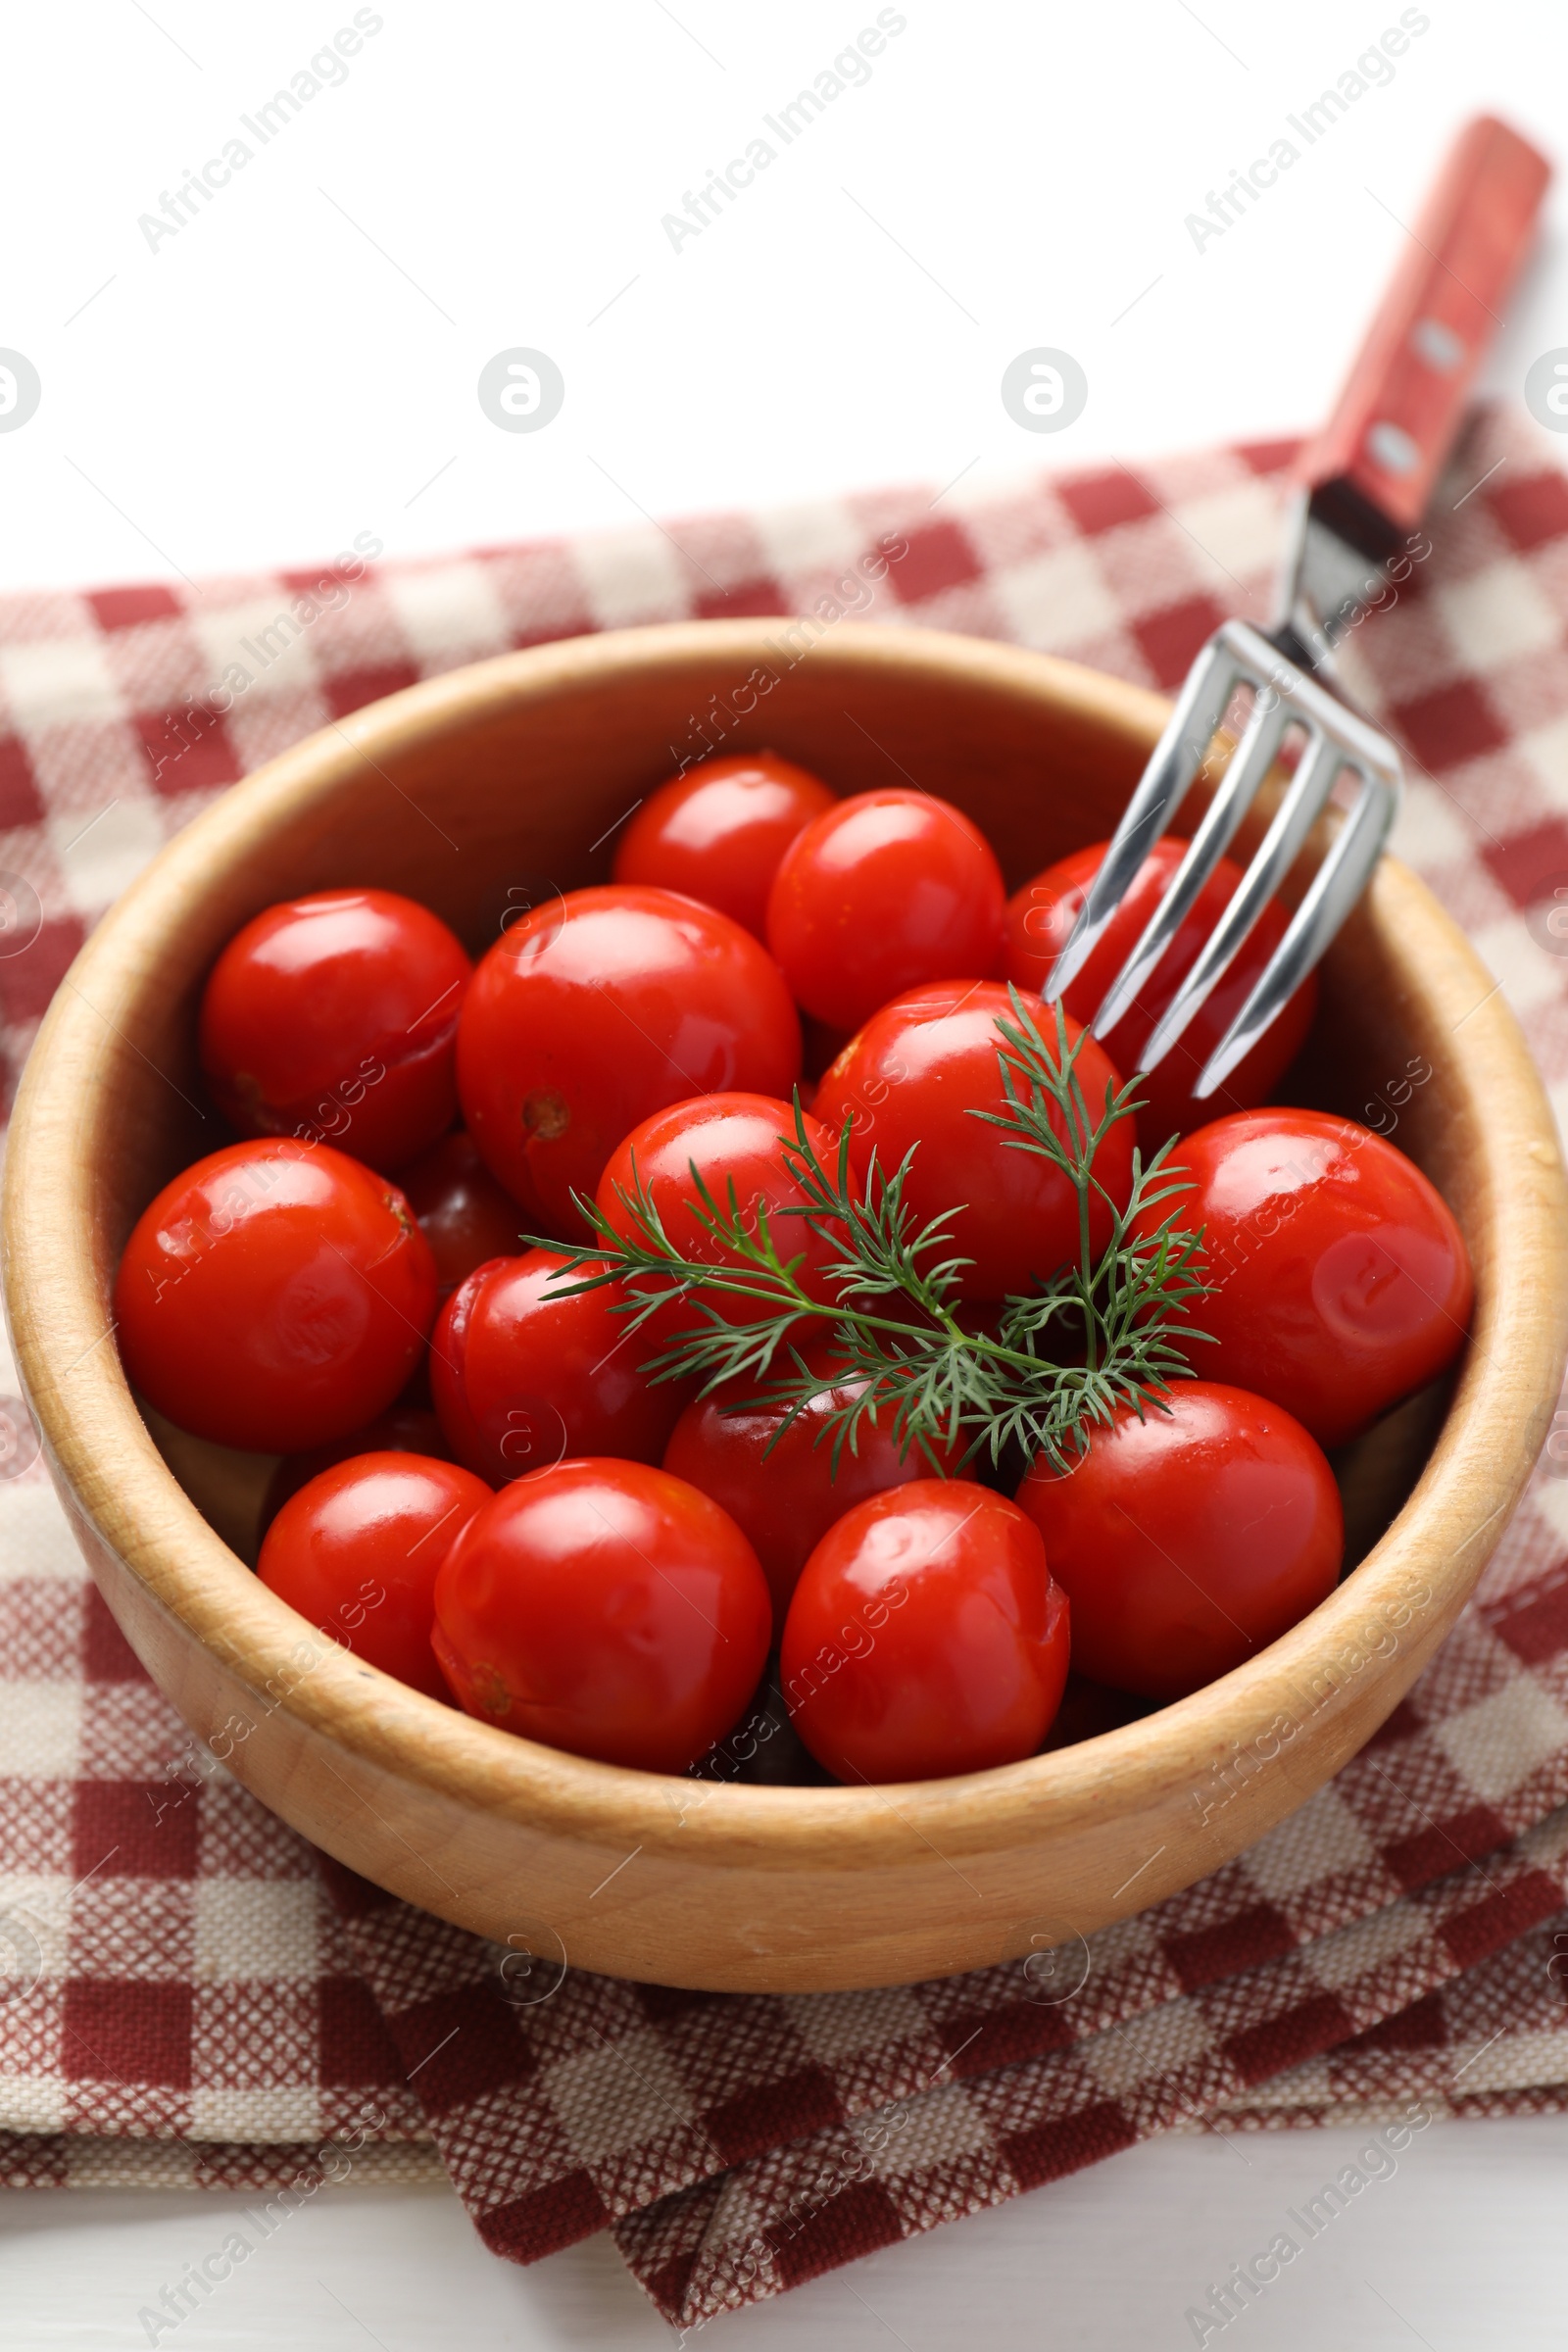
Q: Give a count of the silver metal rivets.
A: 2